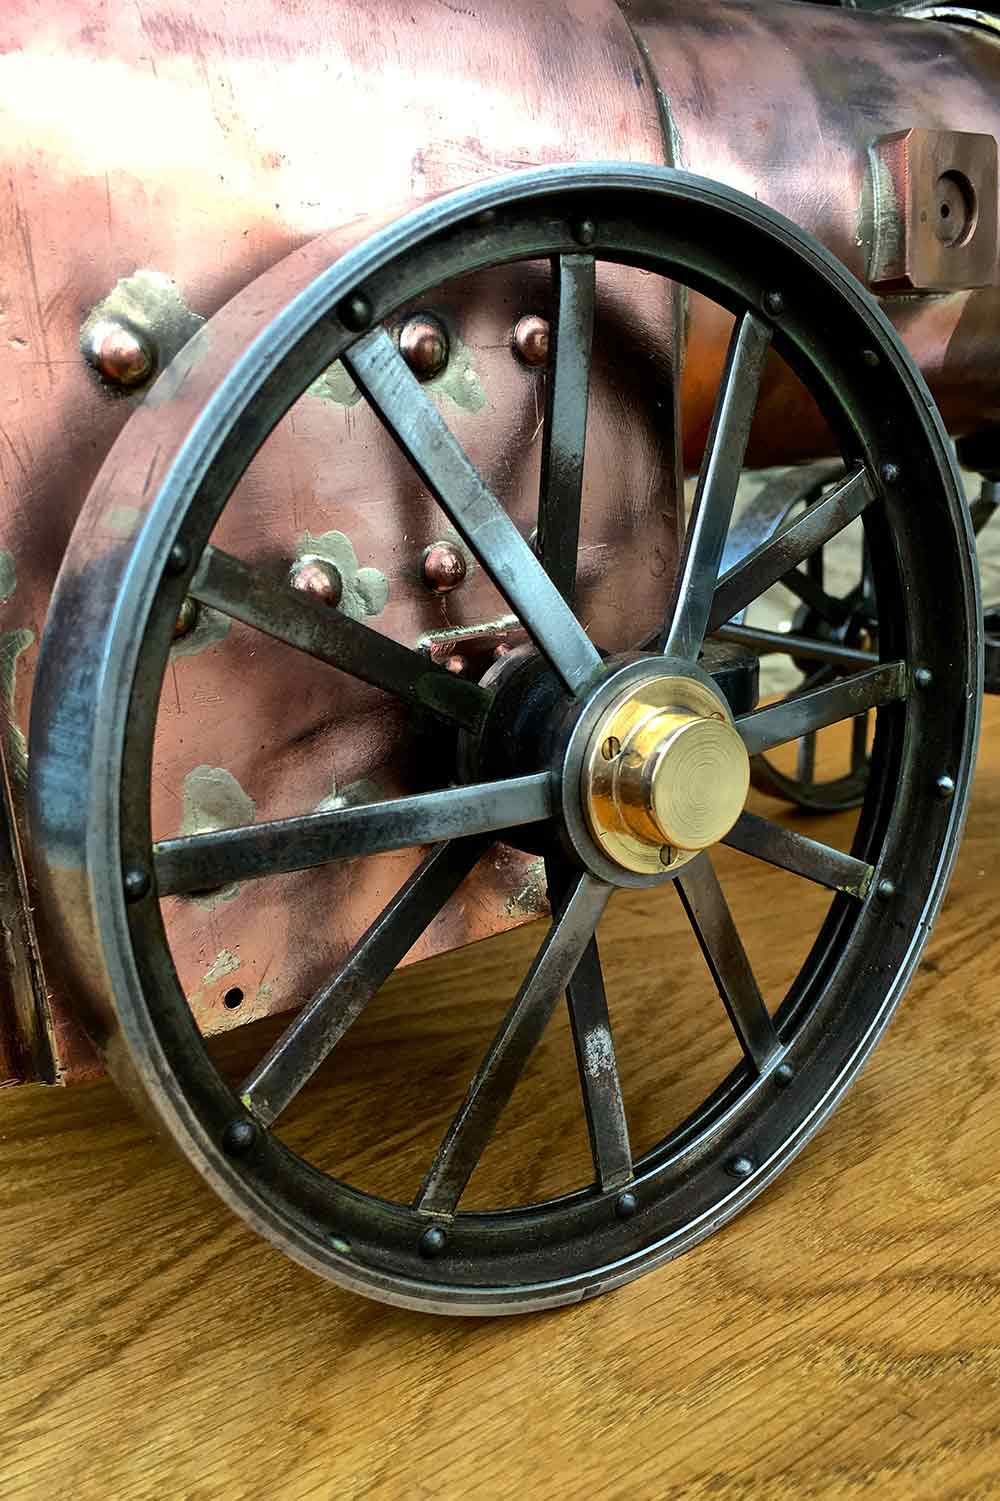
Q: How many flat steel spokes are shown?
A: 12